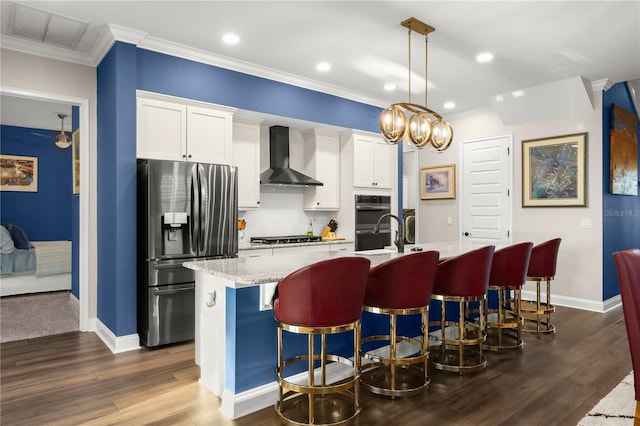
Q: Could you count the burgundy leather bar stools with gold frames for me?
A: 5